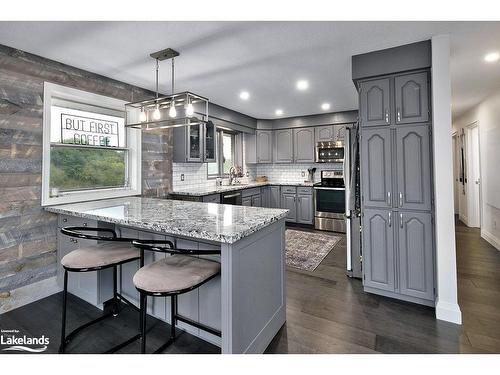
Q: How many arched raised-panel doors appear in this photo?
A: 11